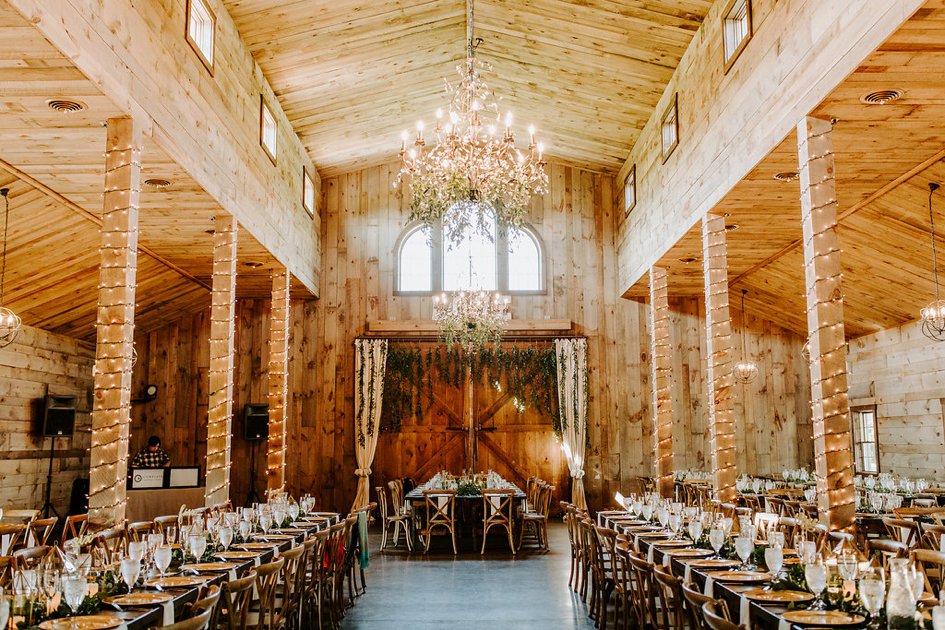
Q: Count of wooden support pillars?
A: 6